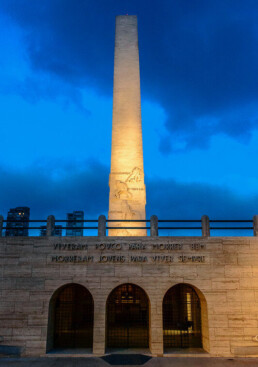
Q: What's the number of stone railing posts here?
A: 6